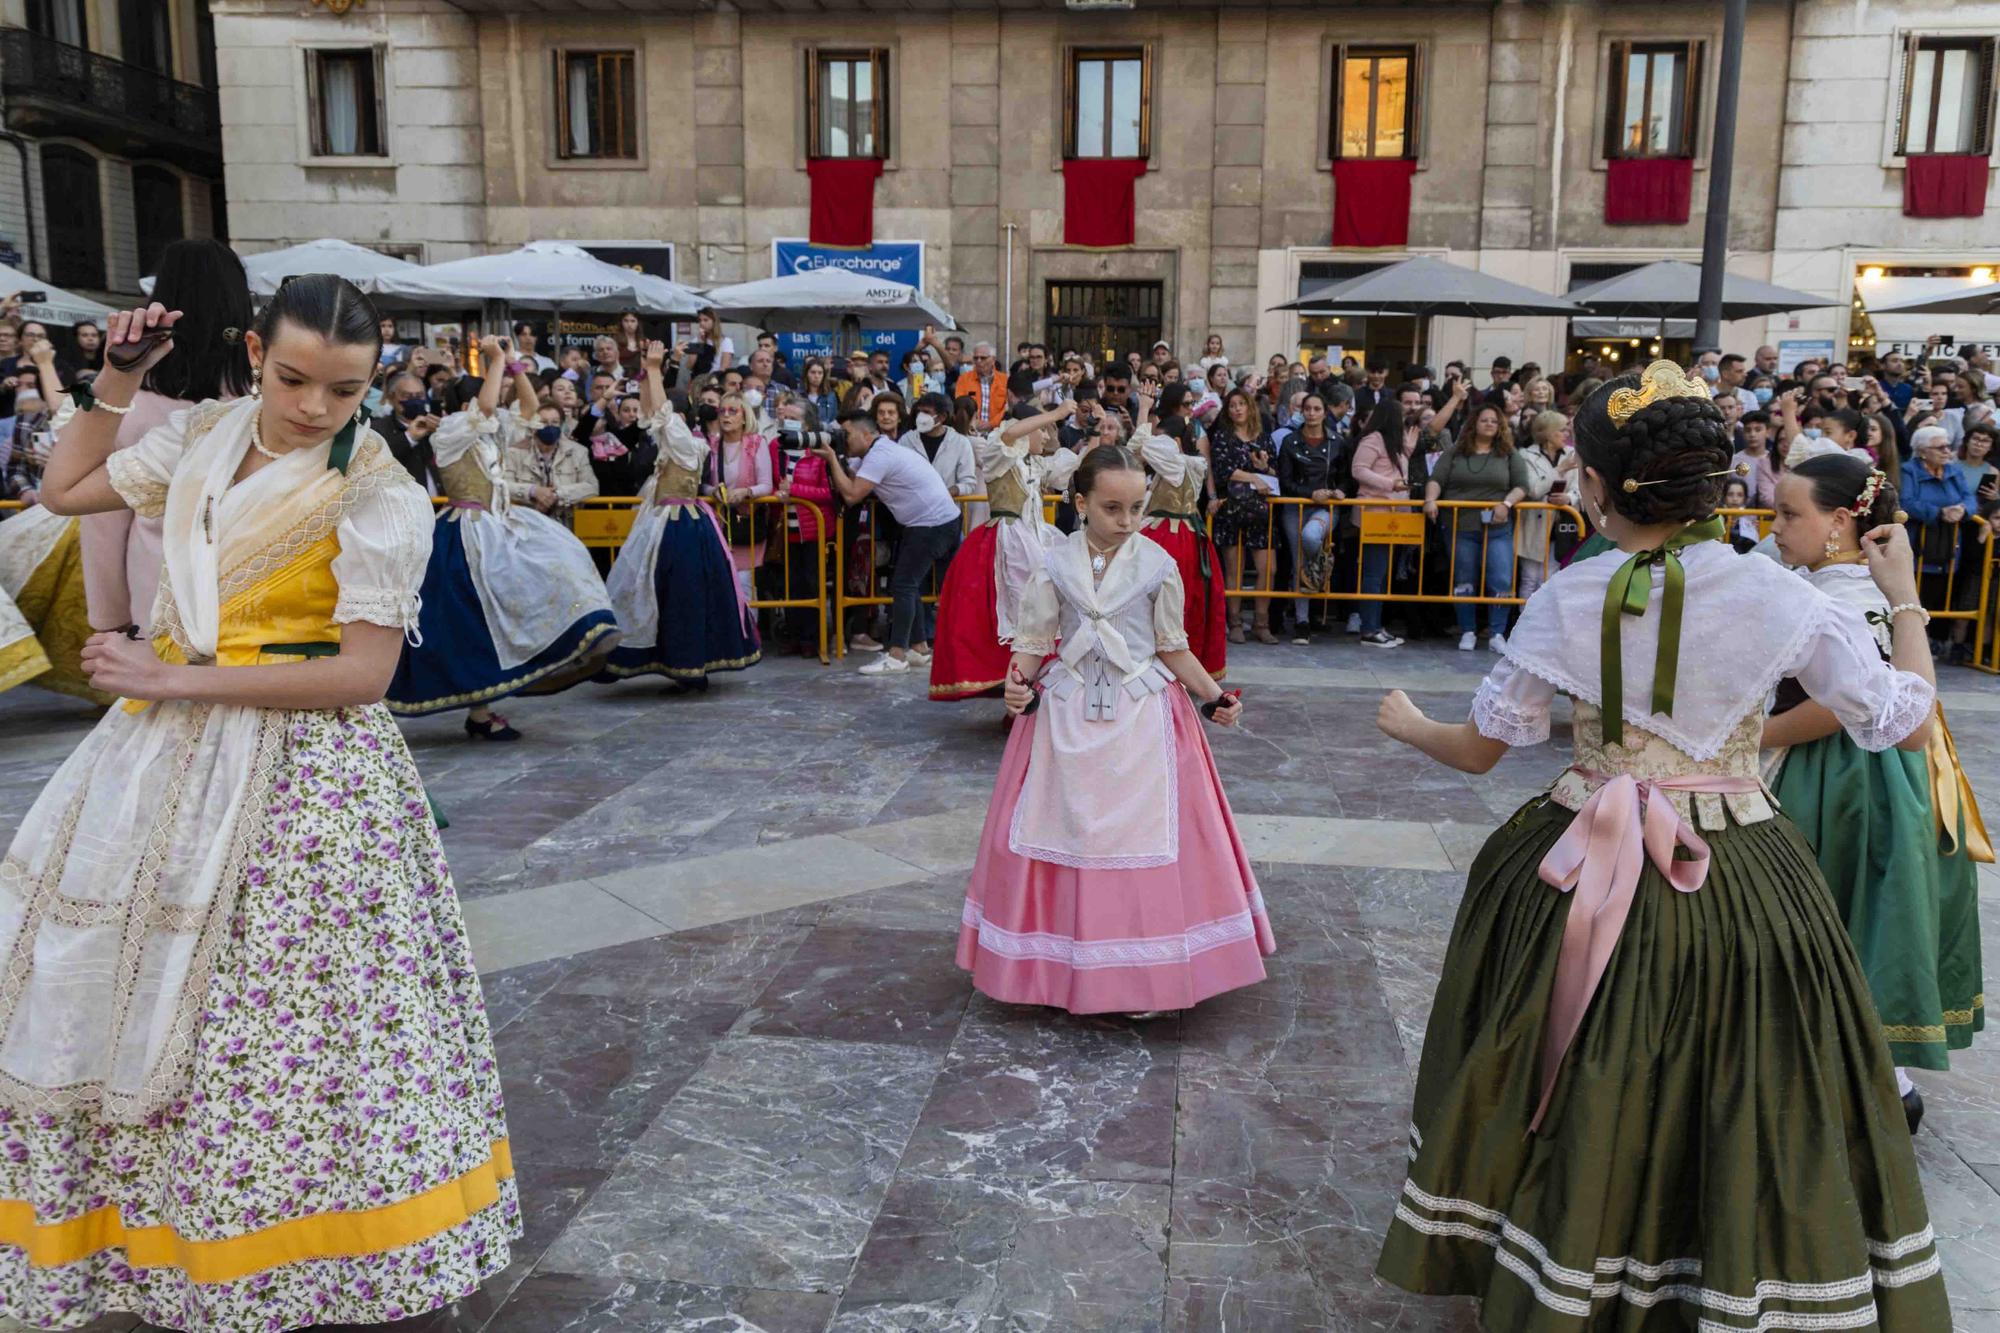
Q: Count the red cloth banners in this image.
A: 5